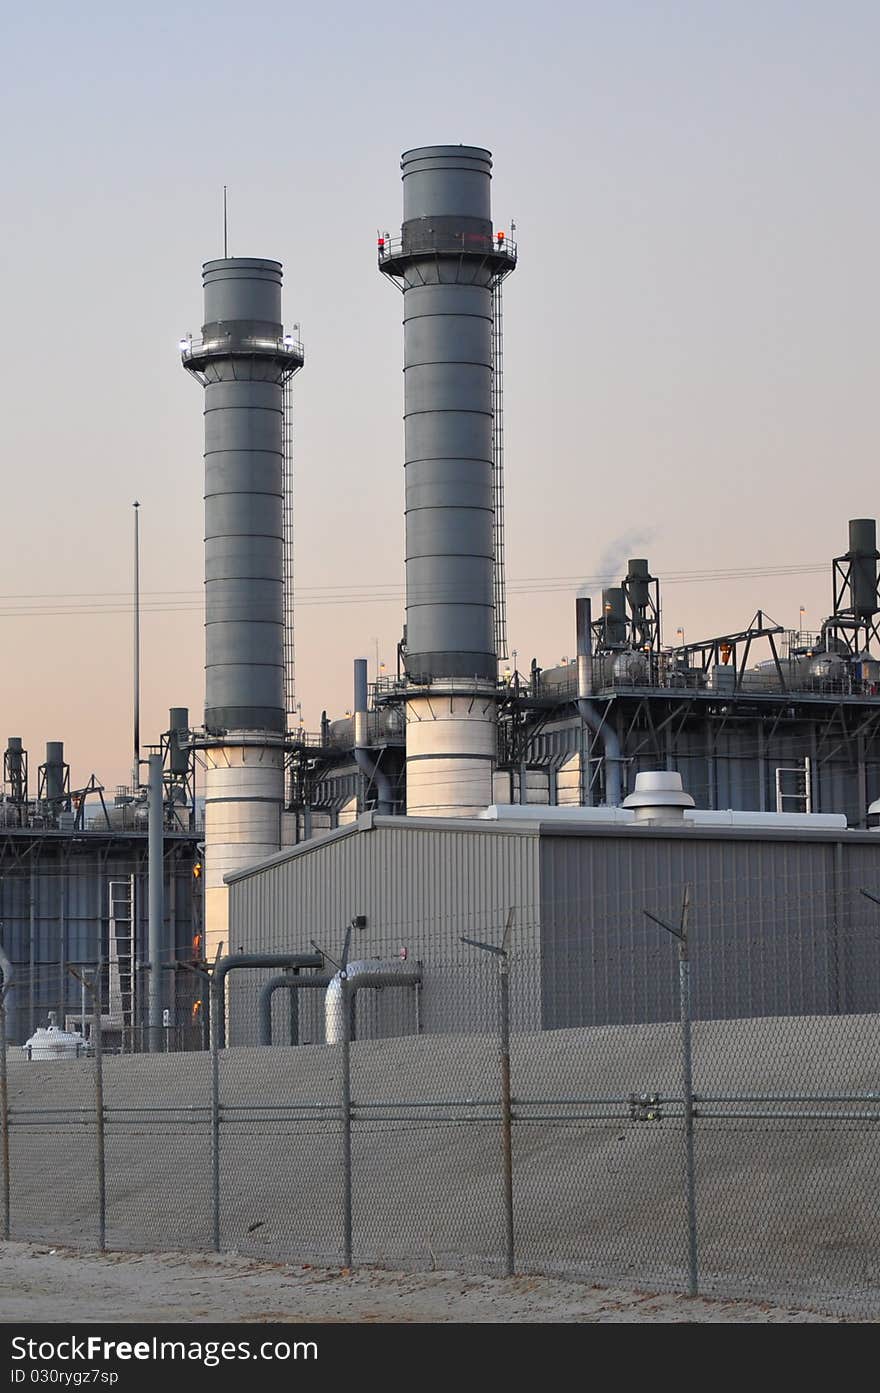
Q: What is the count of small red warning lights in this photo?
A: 2